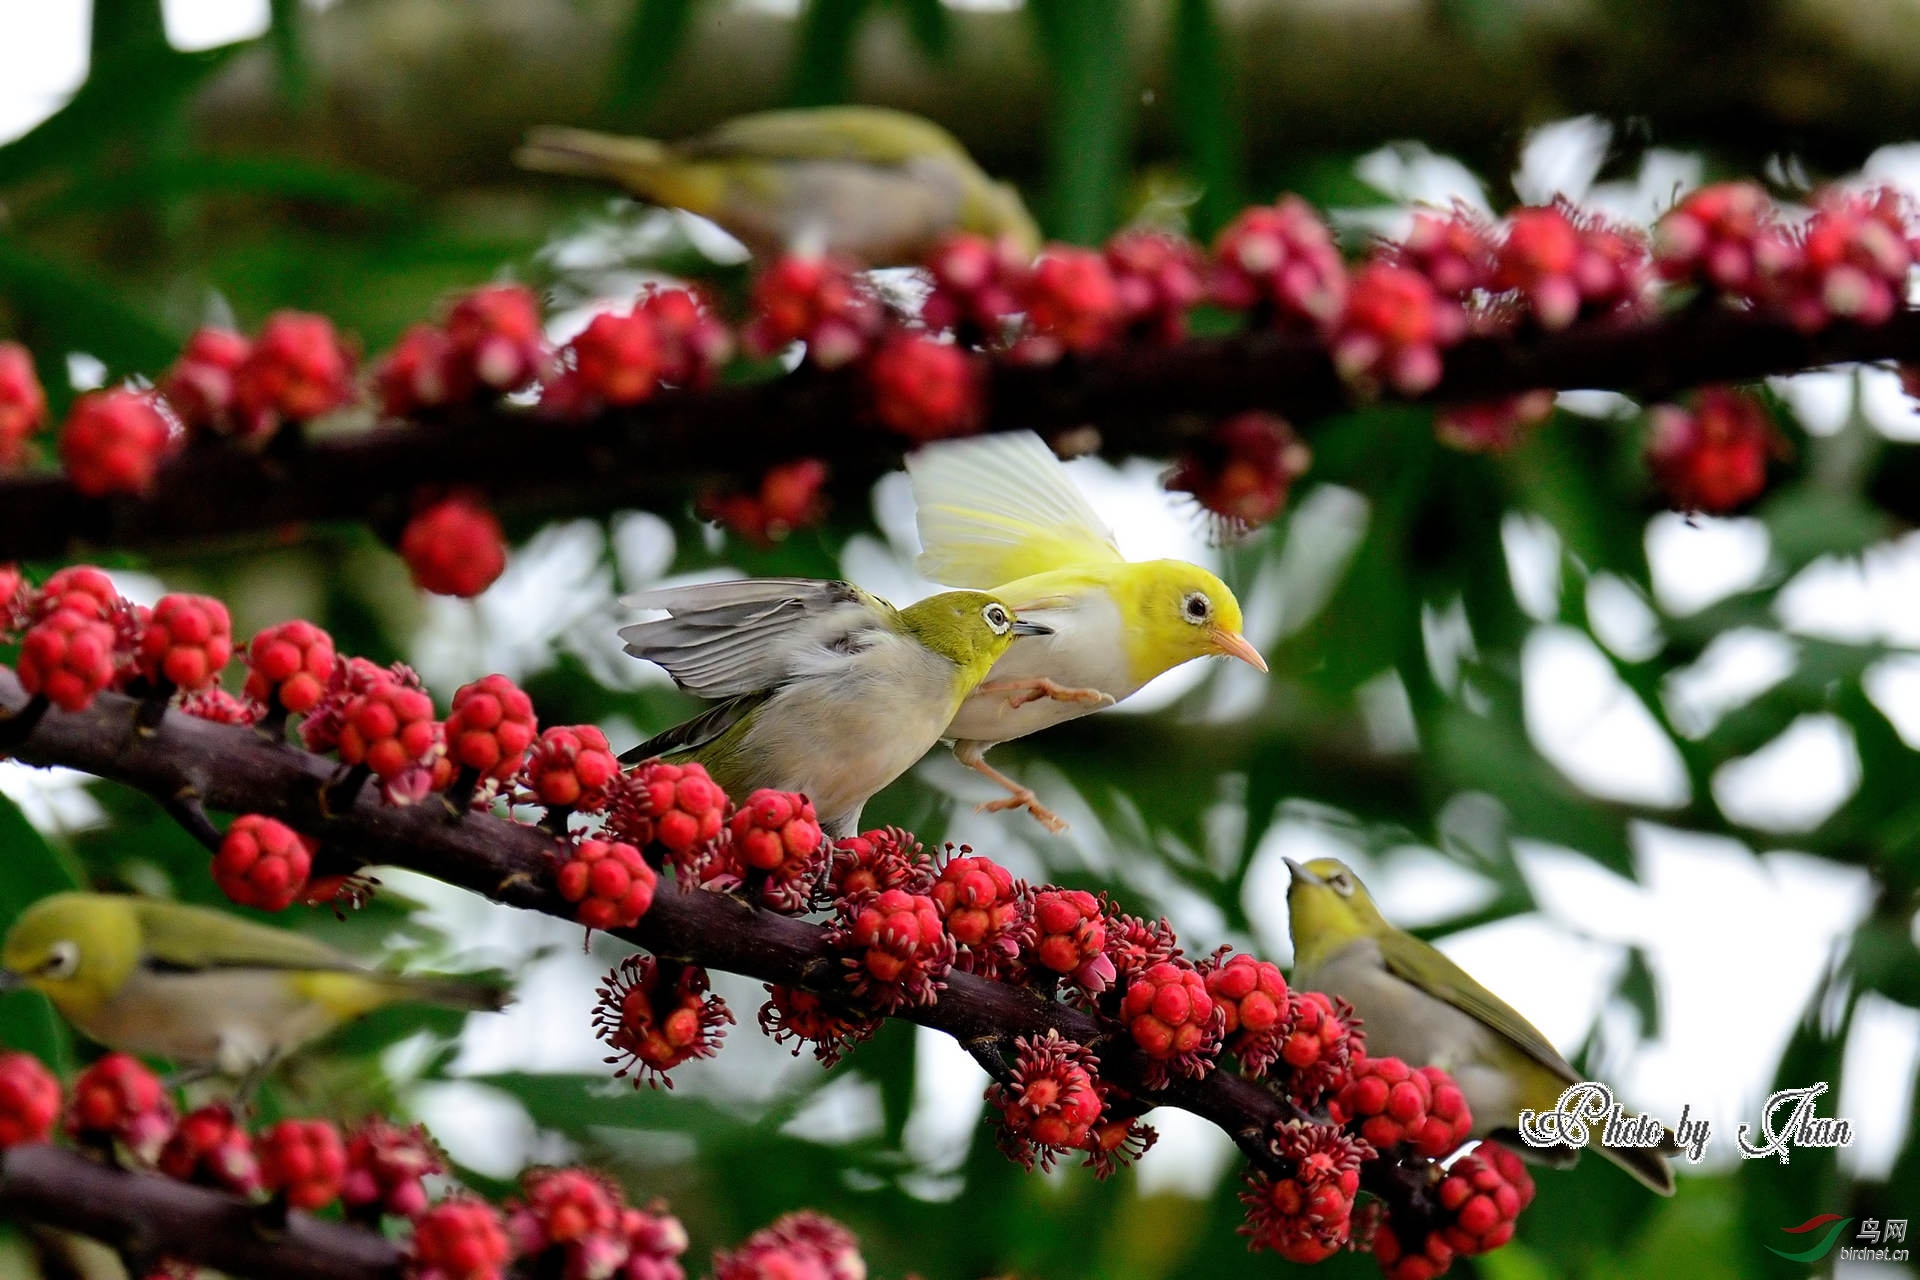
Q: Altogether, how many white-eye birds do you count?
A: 5